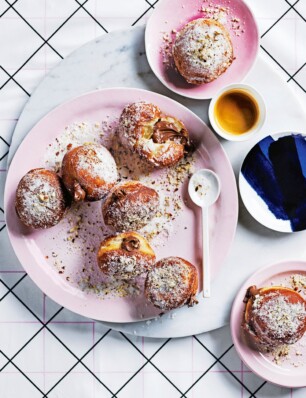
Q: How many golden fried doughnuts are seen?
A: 8